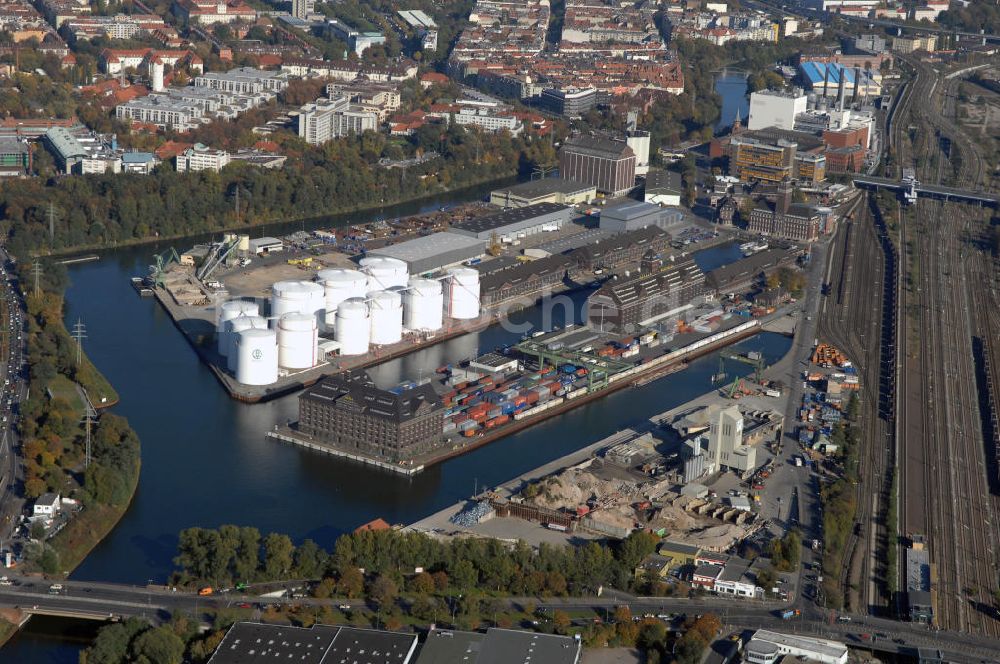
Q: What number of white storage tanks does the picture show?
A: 11